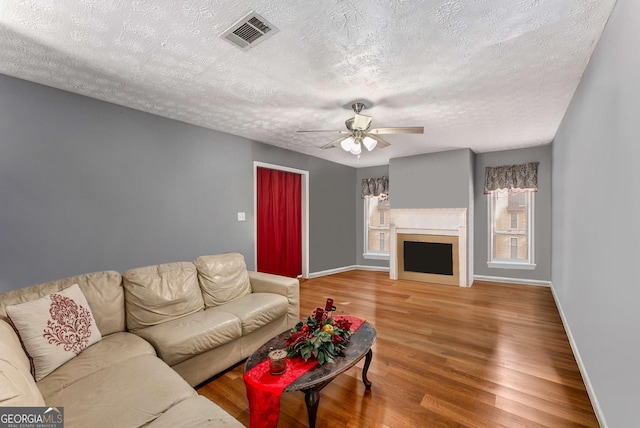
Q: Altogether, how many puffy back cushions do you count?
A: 4